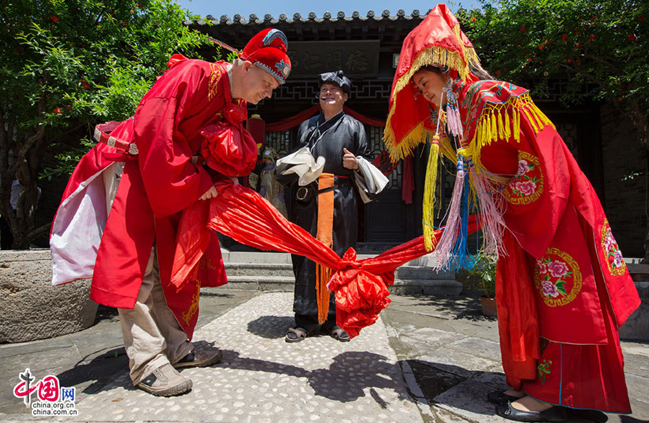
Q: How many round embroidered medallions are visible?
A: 3